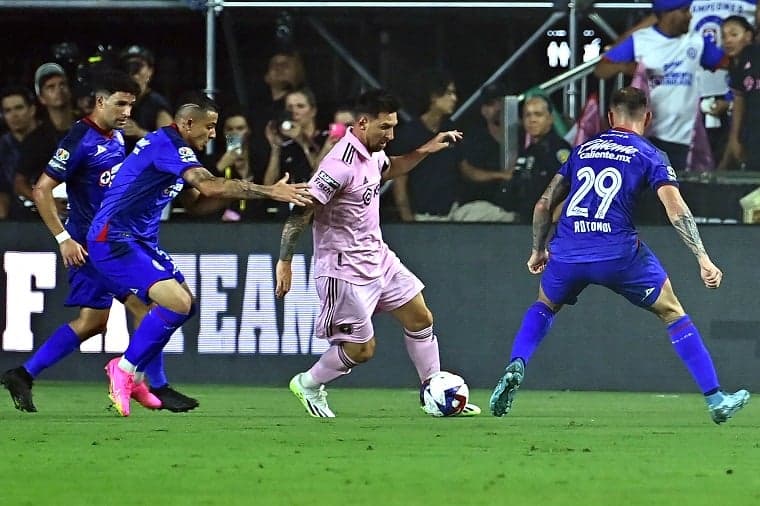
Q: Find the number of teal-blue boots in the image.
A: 2